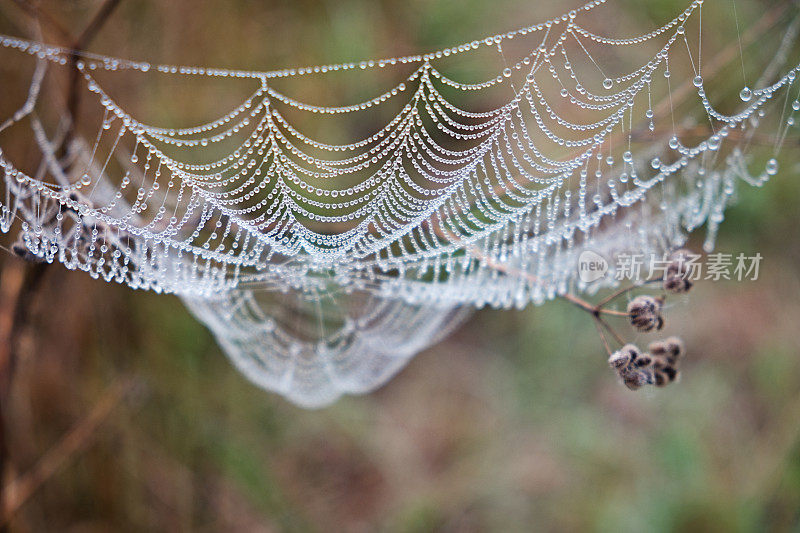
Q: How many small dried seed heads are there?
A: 4